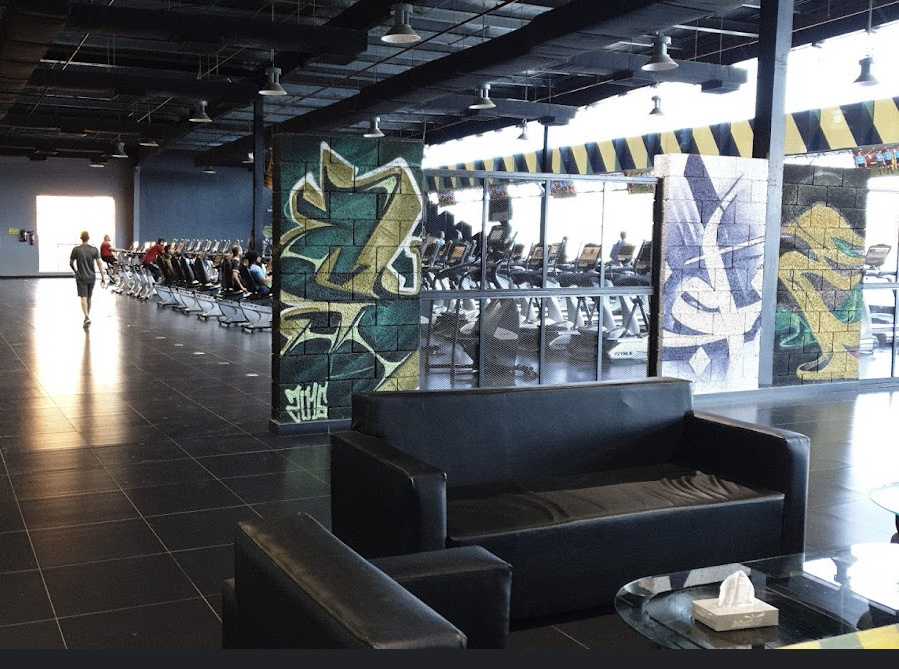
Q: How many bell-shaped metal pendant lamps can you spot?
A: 14